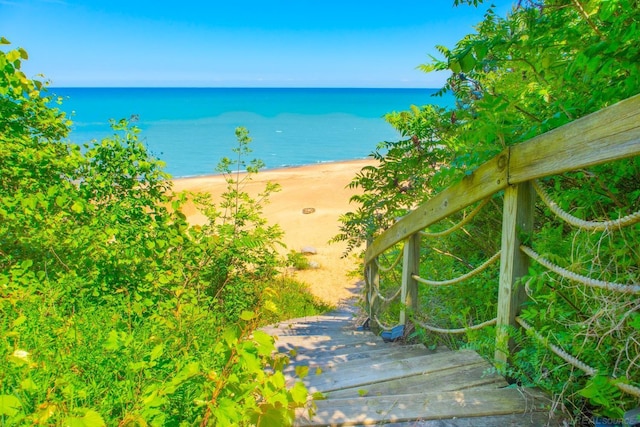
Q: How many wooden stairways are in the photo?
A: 1